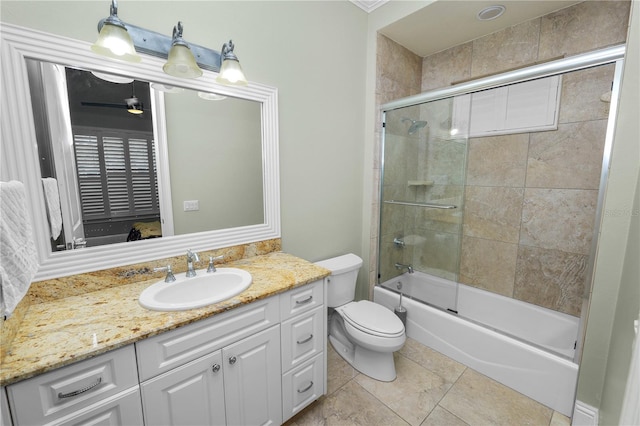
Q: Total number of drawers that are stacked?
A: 3